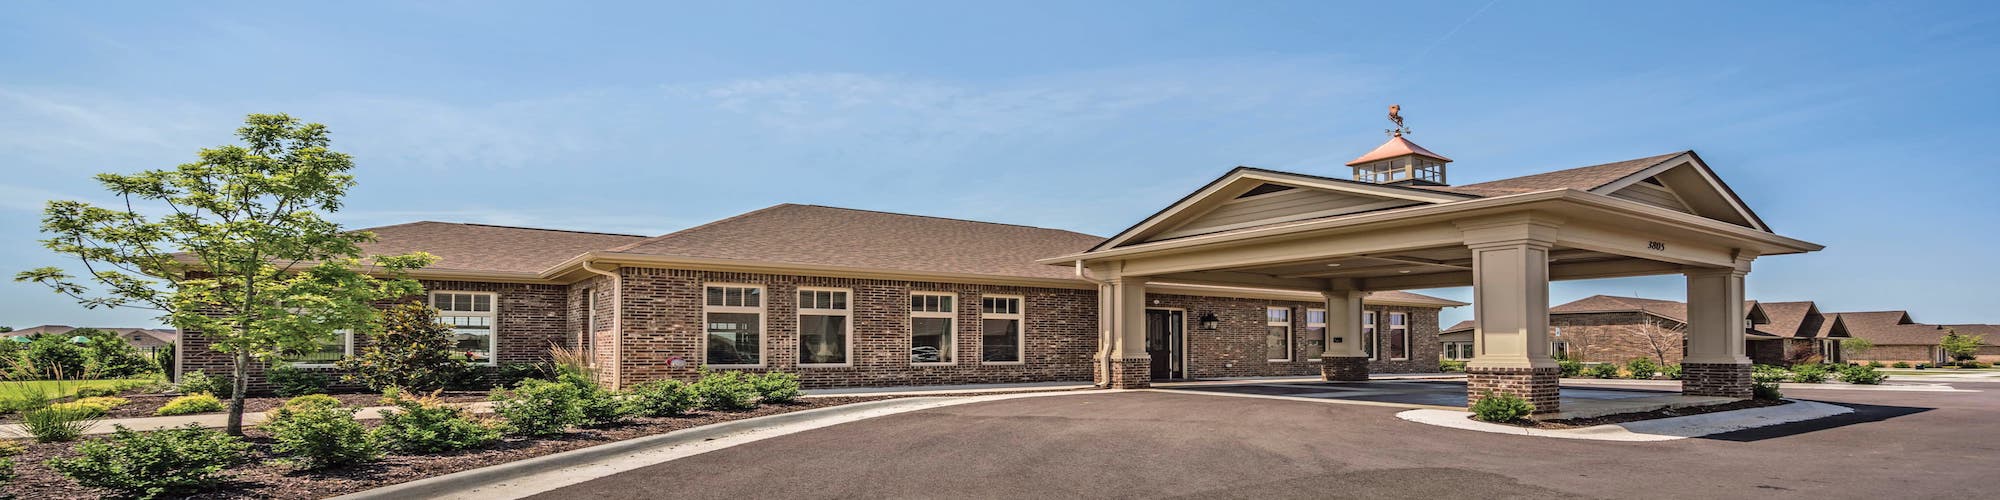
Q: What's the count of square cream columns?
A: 4